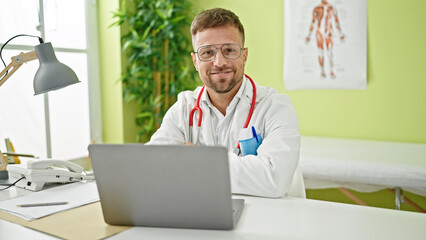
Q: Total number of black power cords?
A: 2